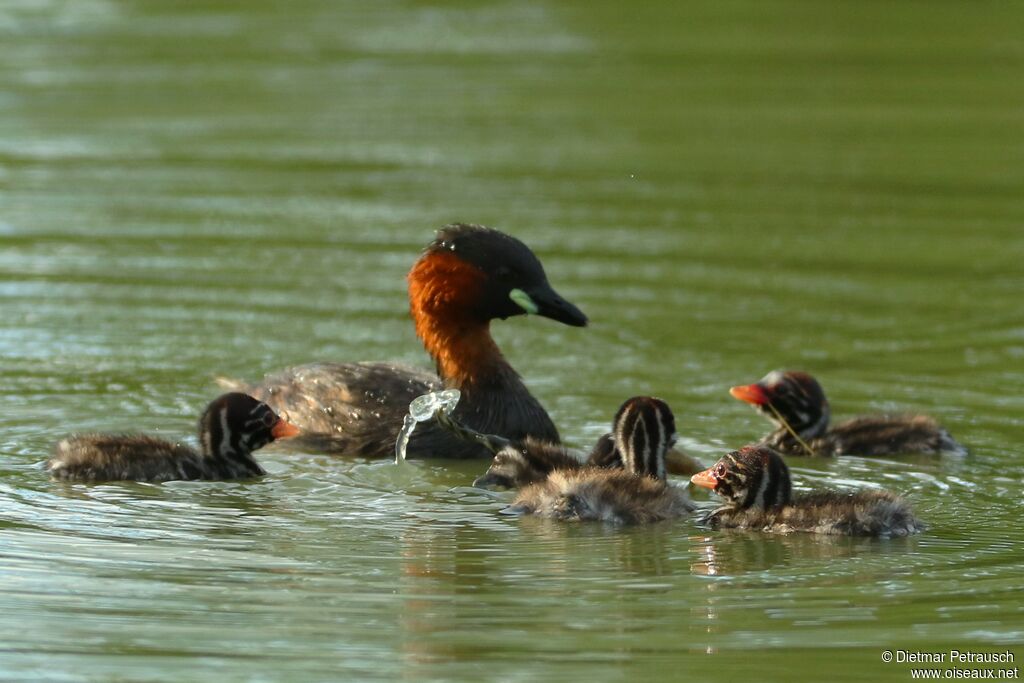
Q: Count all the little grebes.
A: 6